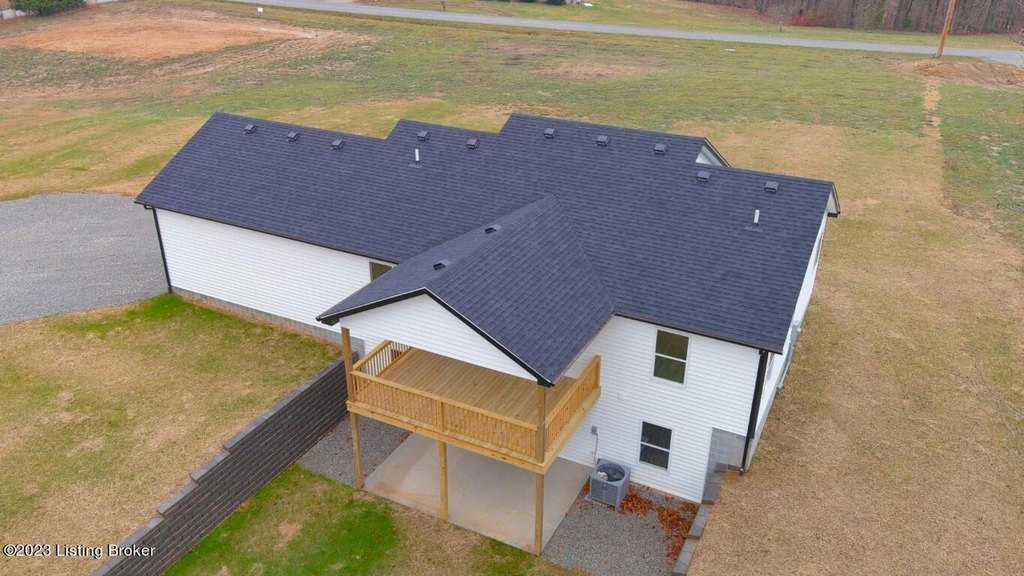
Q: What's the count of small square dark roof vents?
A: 12